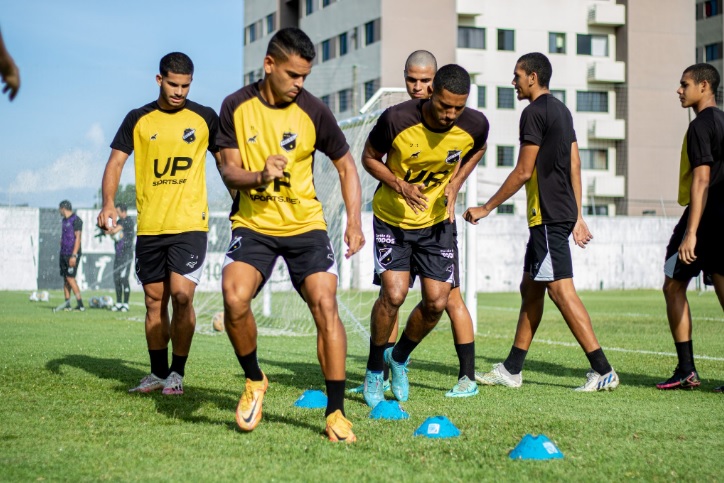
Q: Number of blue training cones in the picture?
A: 4